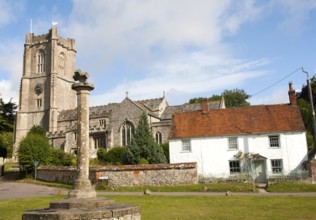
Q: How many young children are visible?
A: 0